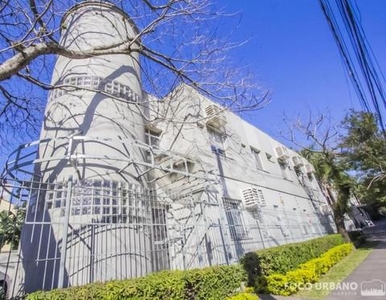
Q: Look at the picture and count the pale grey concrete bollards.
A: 0